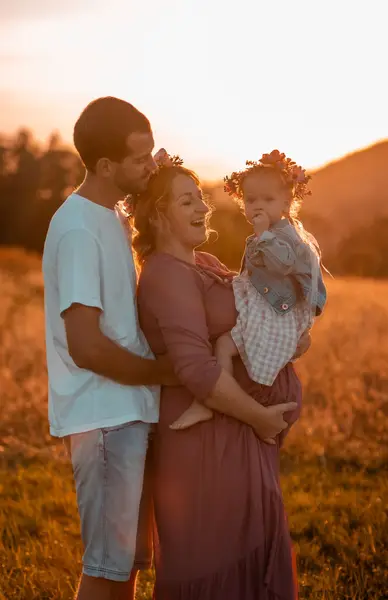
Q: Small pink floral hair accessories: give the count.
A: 2